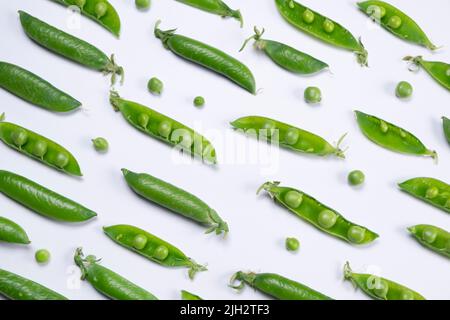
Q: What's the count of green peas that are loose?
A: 9